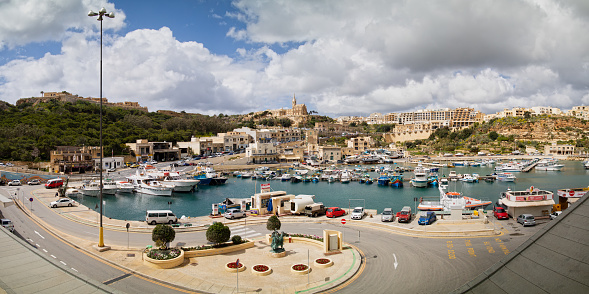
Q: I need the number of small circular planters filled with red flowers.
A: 4